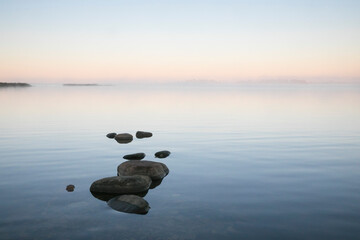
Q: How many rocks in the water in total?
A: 9